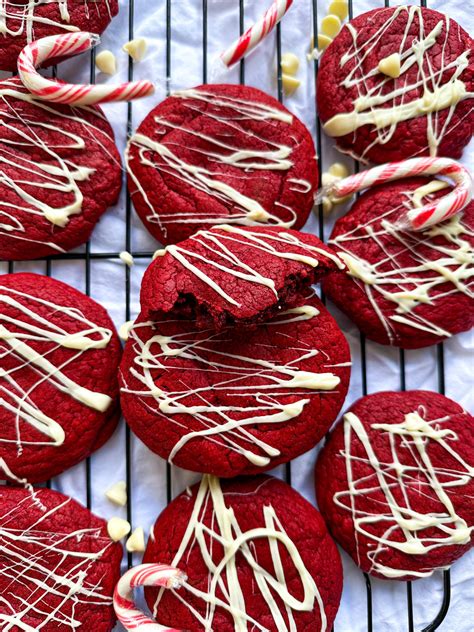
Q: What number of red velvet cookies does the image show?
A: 11